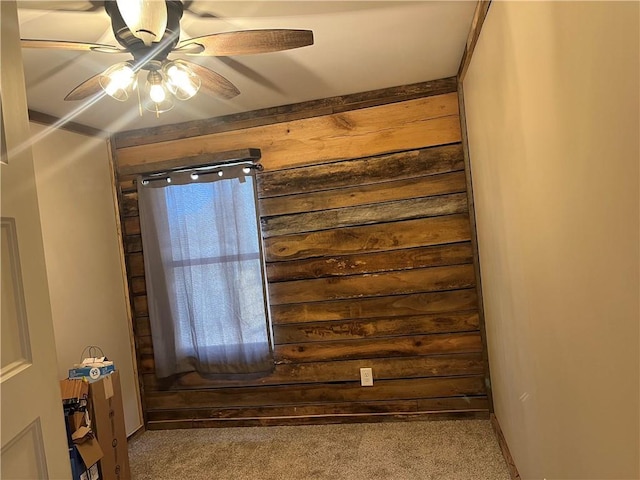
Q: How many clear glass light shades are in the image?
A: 3